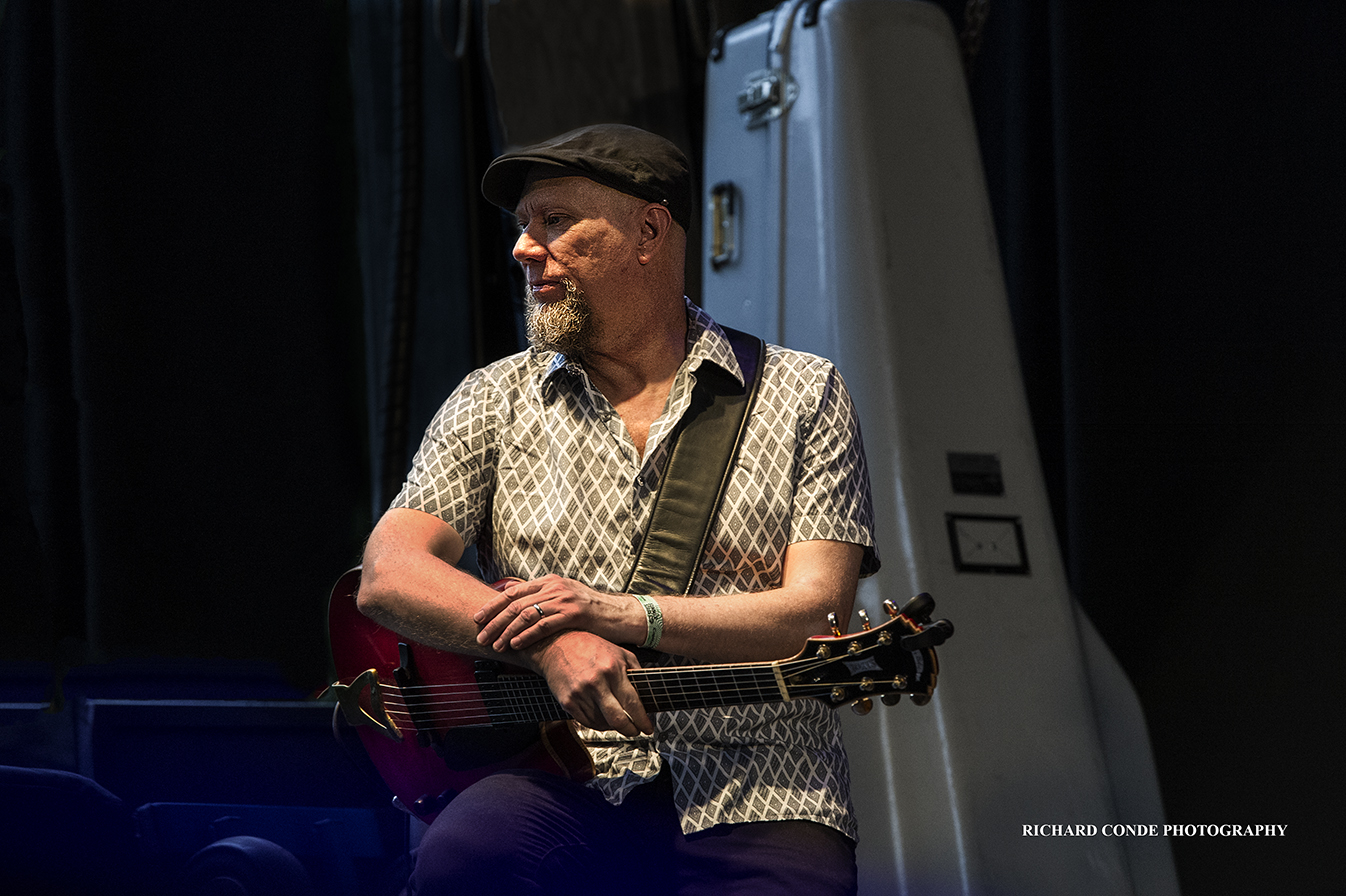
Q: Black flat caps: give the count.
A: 1